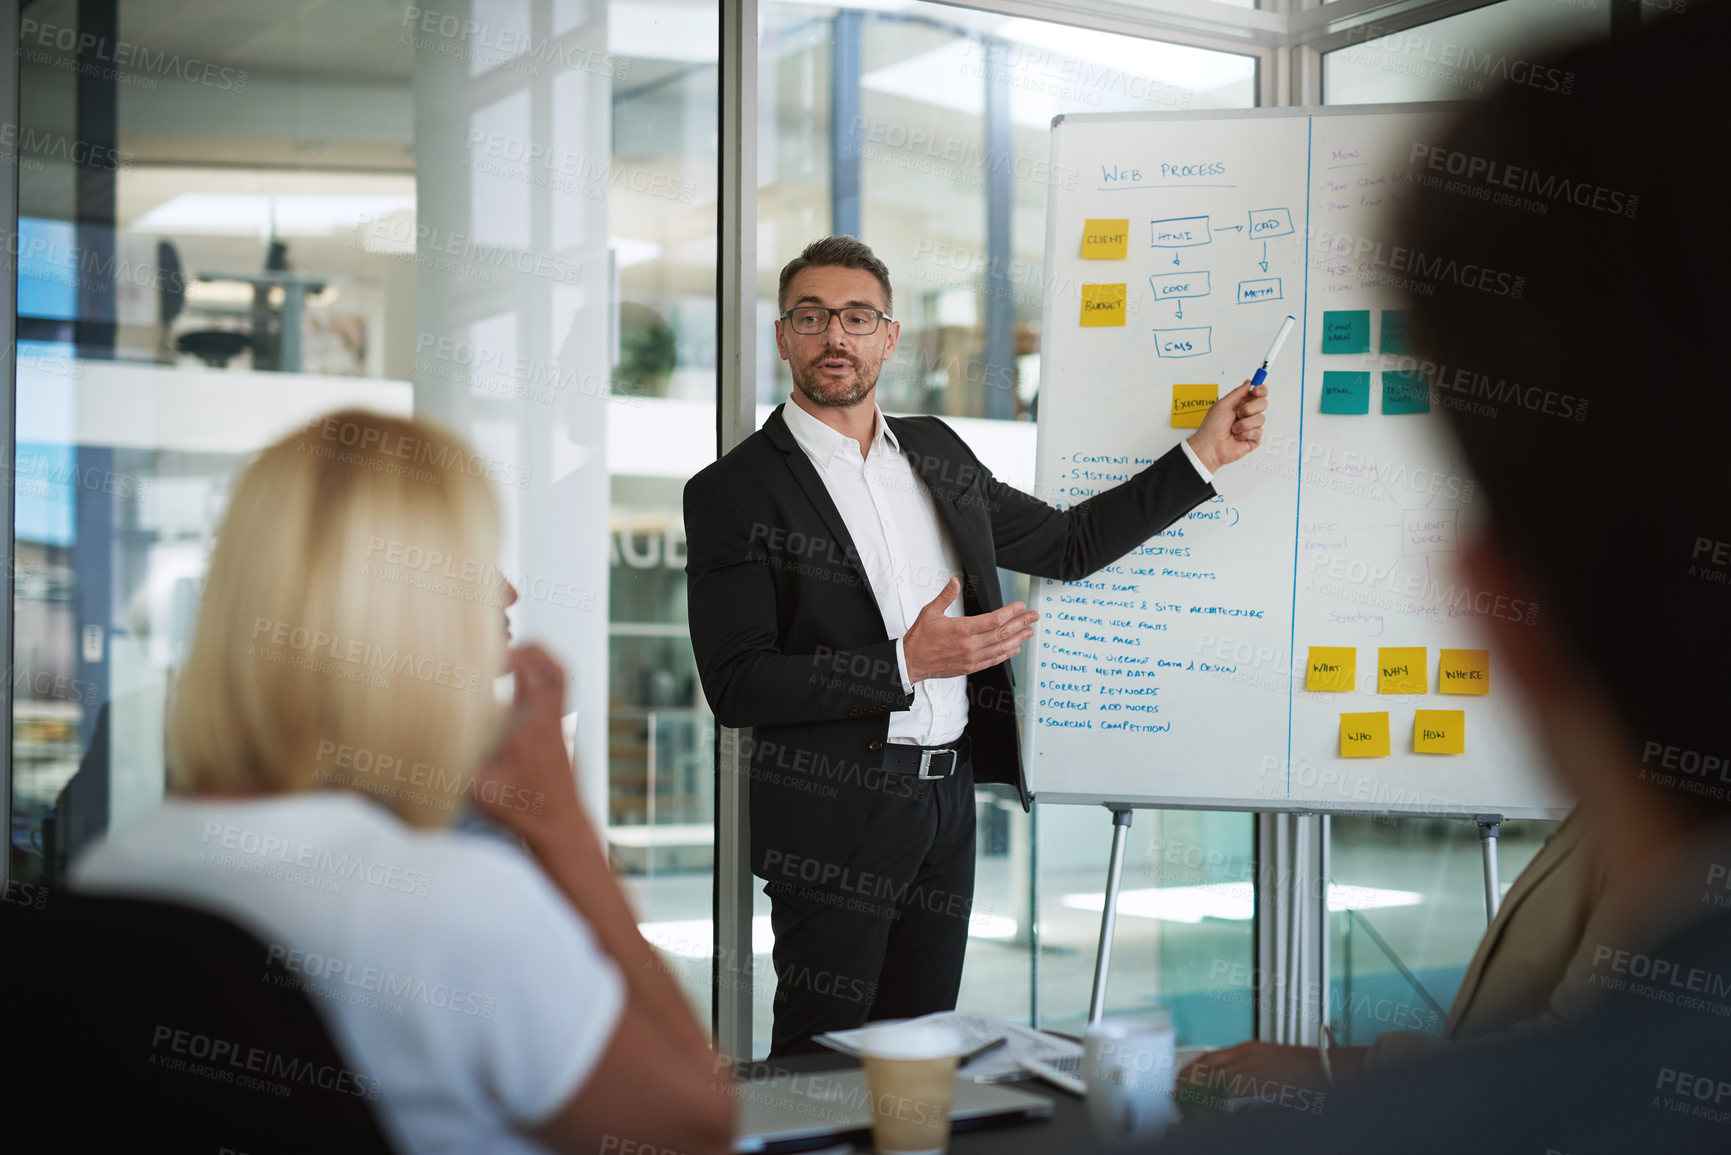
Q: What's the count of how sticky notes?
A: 1